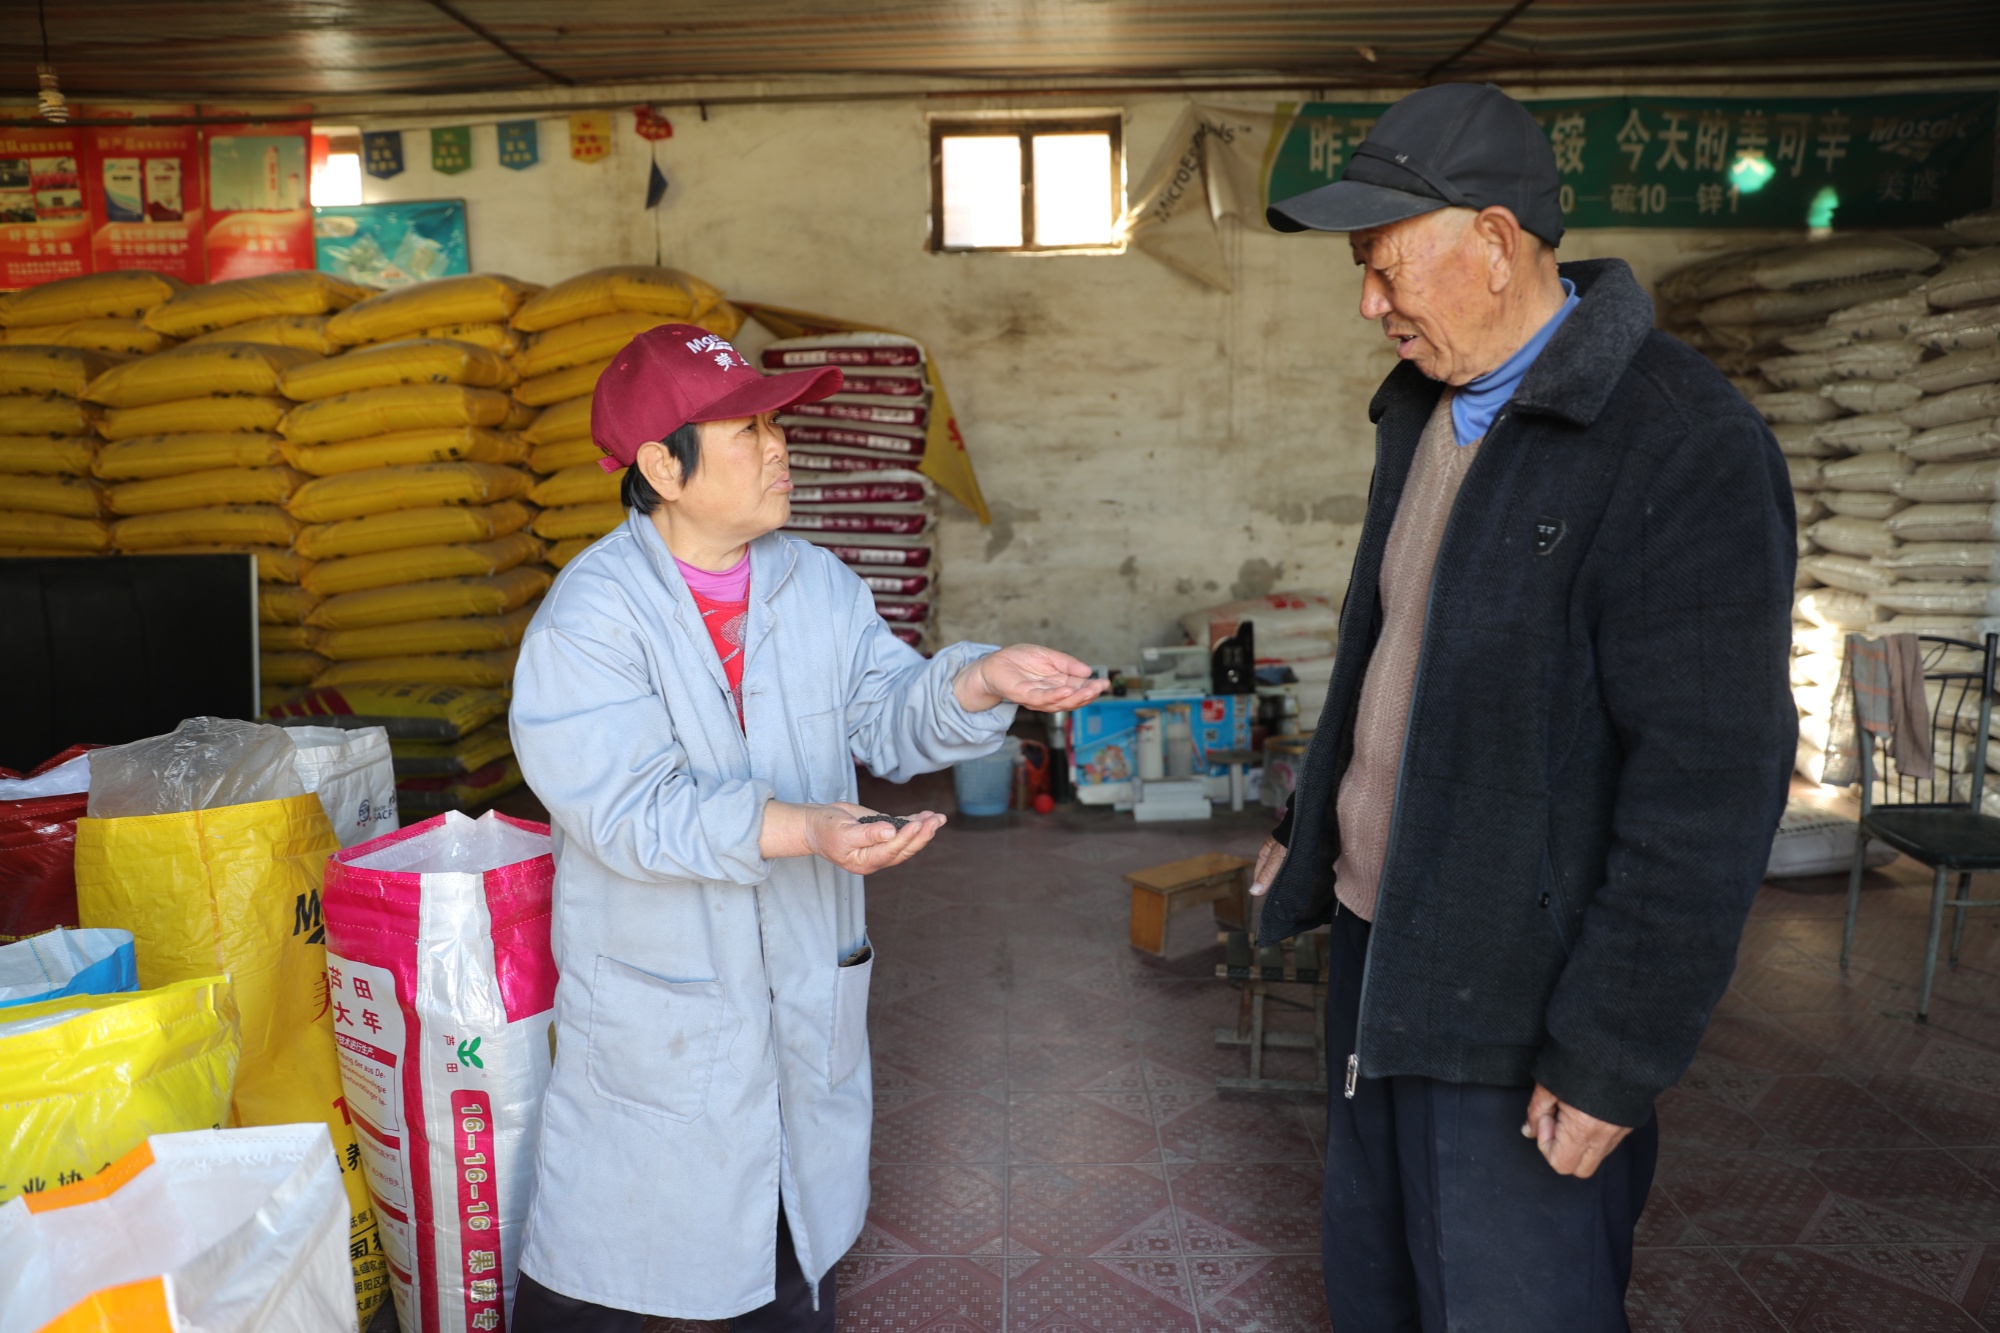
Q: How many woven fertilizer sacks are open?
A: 7